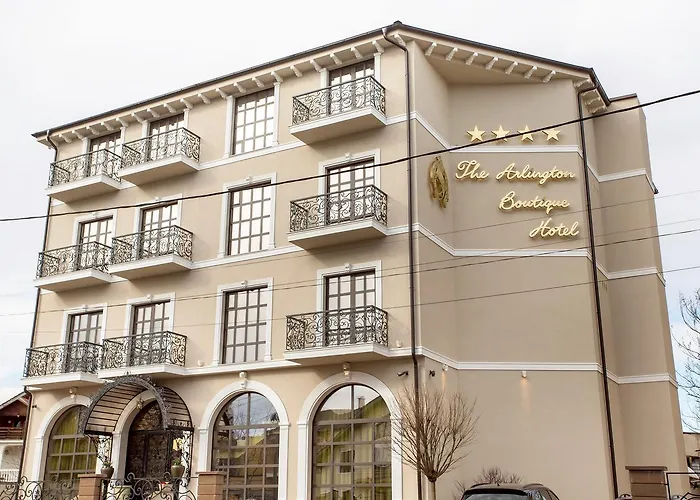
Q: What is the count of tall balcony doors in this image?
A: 9